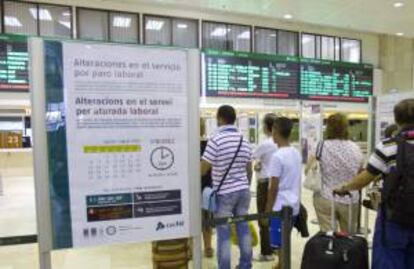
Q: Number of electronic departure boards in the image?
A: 3